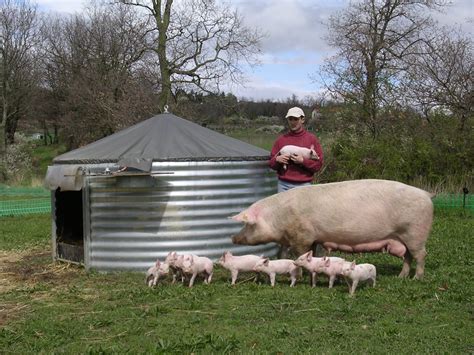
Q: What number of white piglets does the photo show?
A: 9